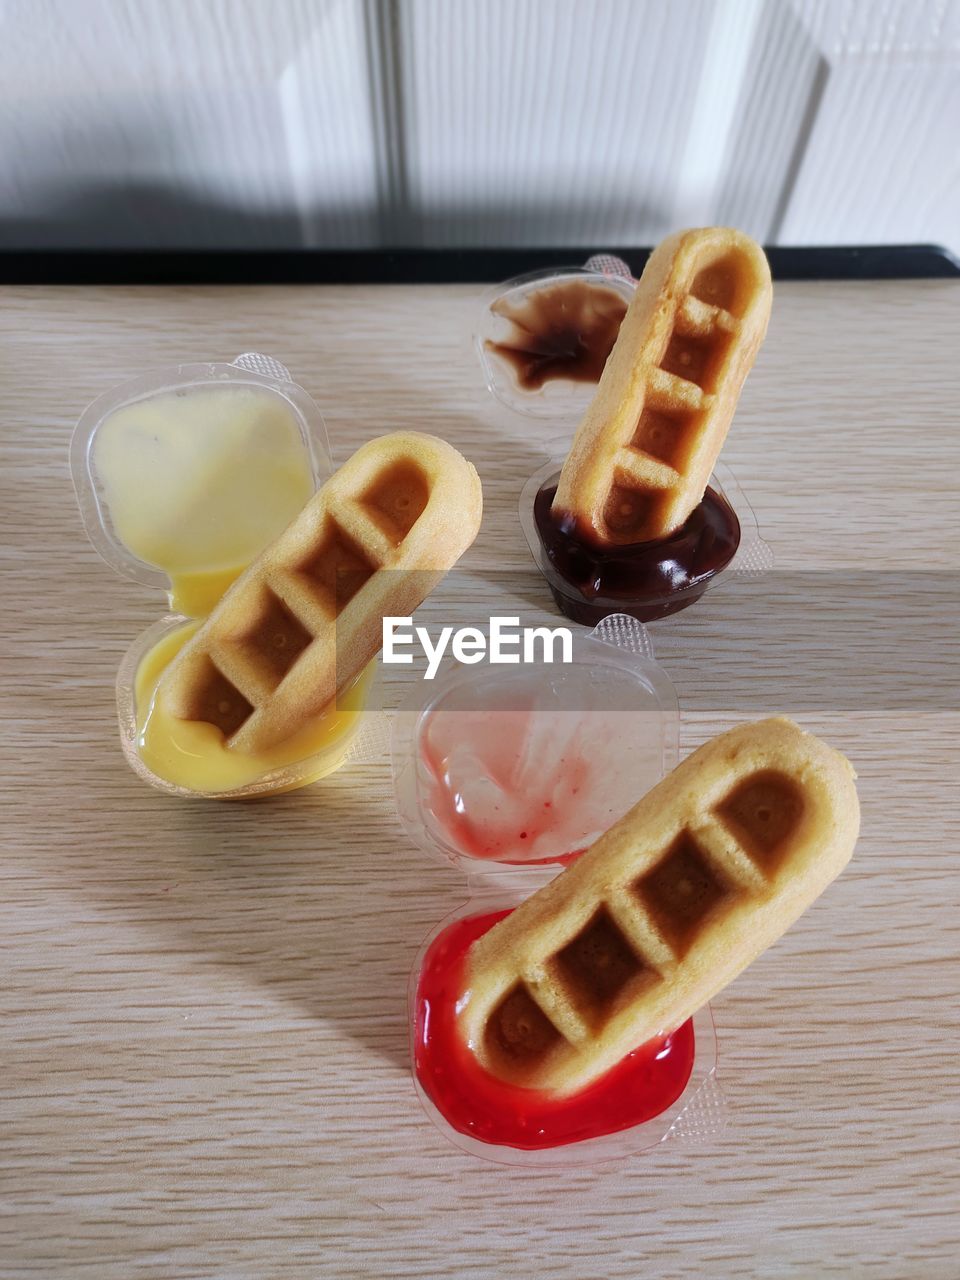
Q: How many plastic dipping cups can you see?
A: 3